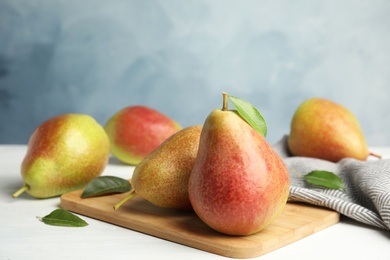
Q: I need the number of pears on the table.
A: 5